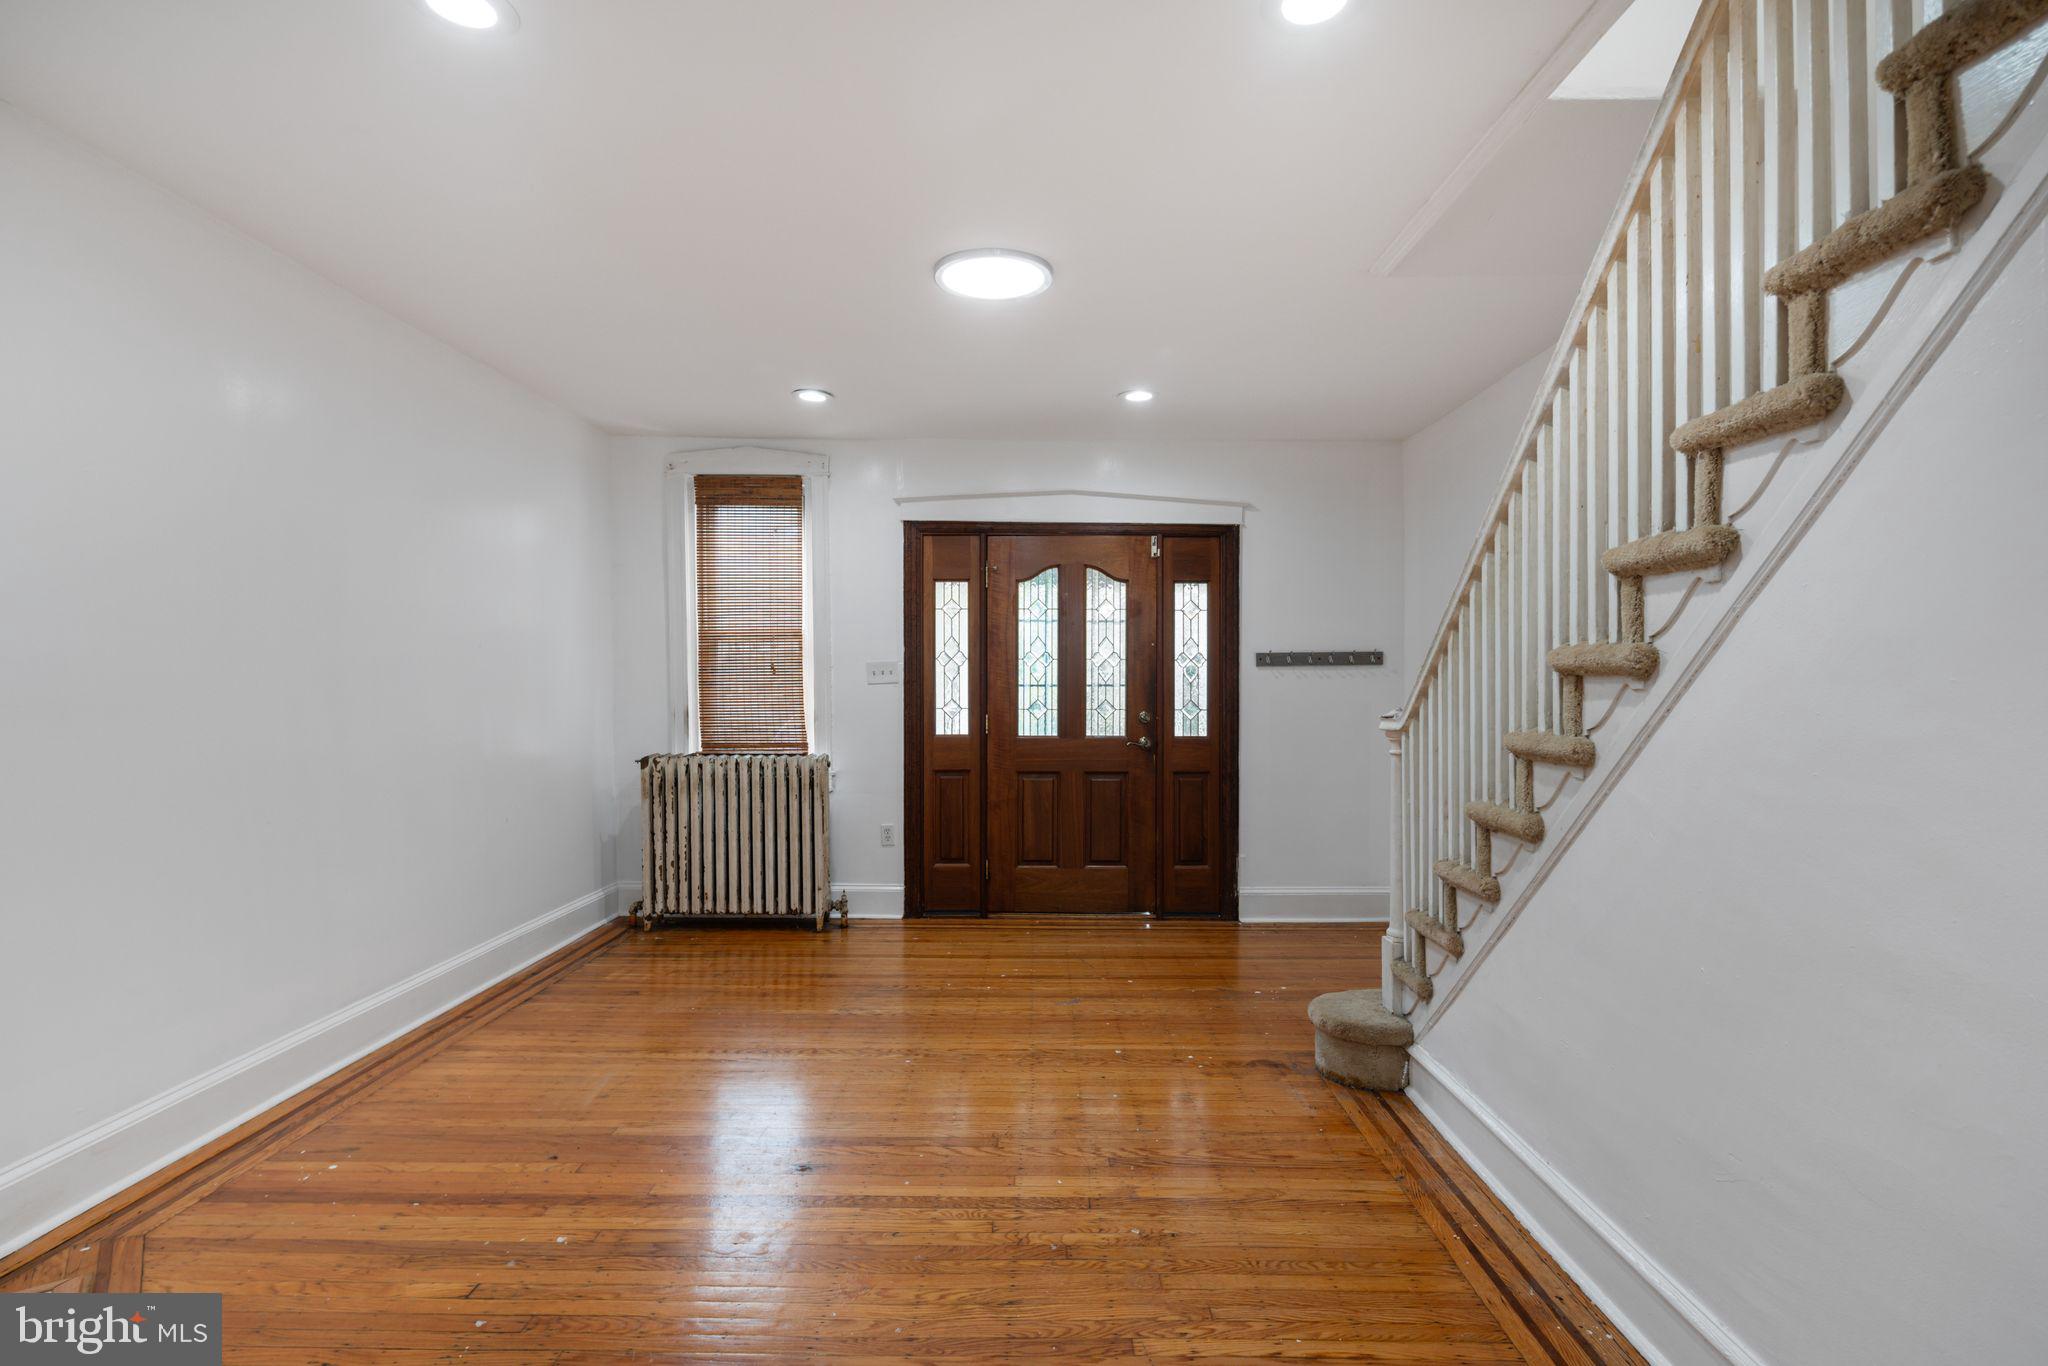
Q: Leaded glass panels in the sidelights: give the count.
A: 2